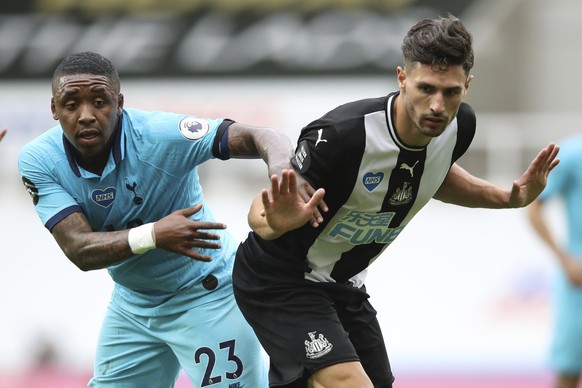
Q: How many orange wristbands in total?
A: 0